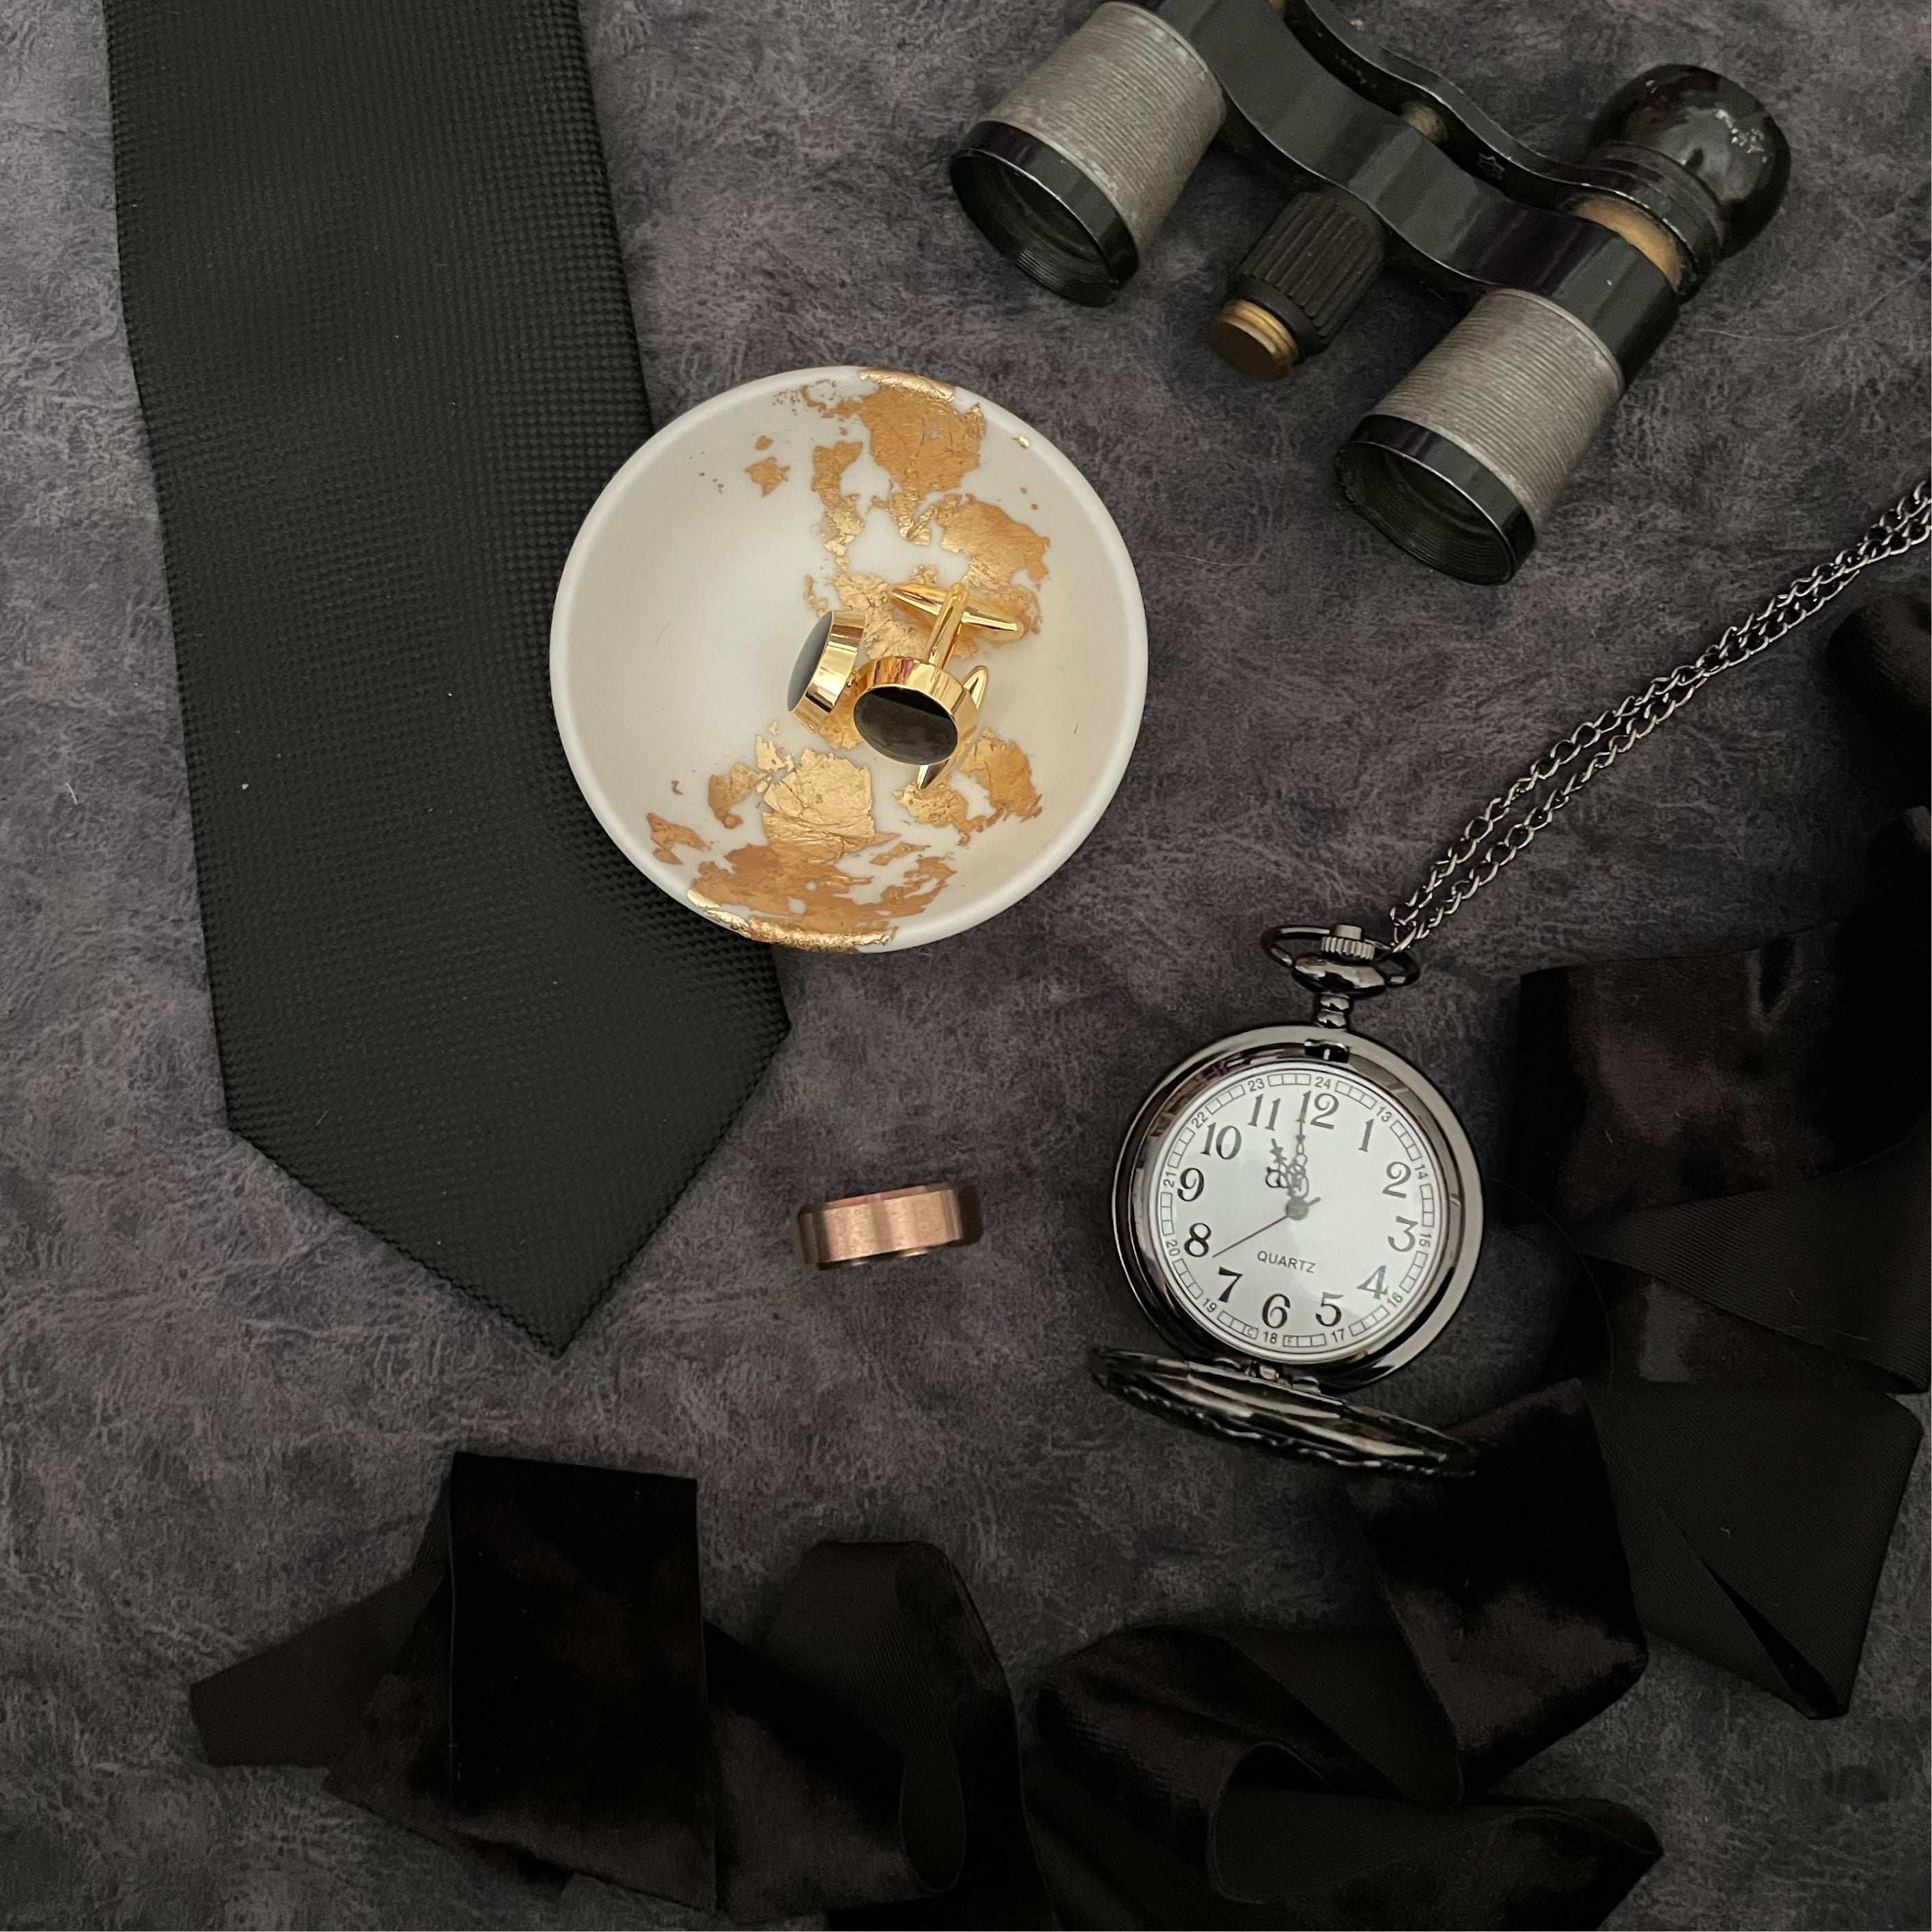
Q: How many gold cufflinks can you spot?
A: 2